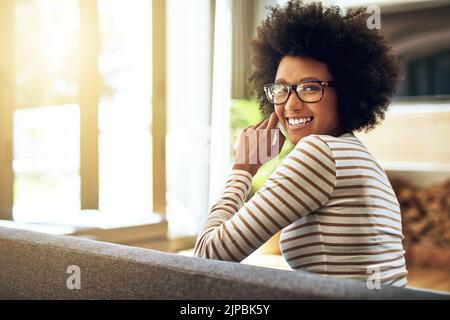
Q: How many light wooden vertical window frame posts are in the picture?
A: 3